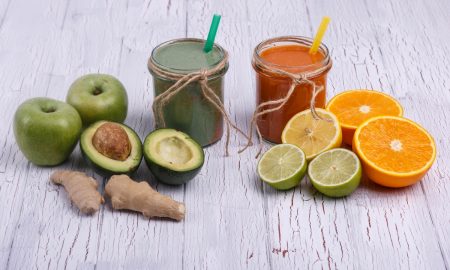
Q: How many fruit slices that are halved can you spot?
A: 7